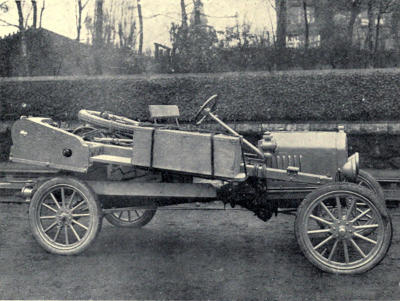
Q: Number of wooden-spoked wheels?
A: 4